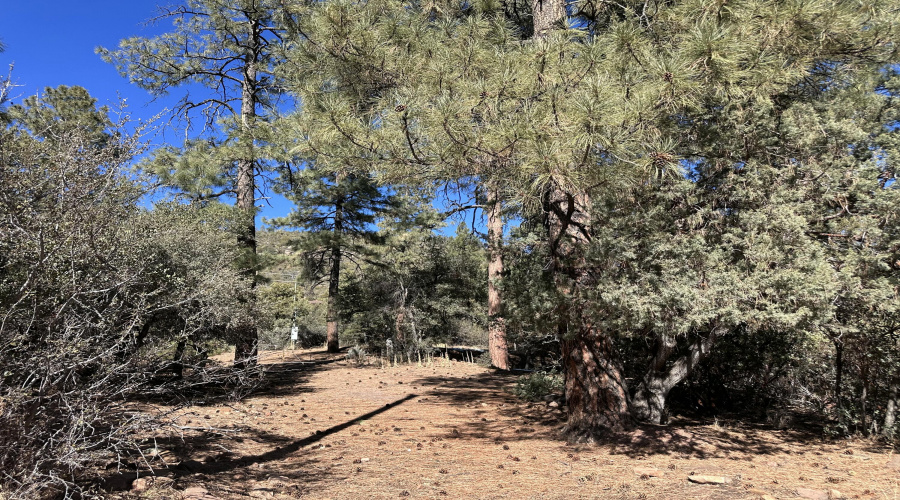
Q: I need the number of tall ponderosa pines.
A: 4